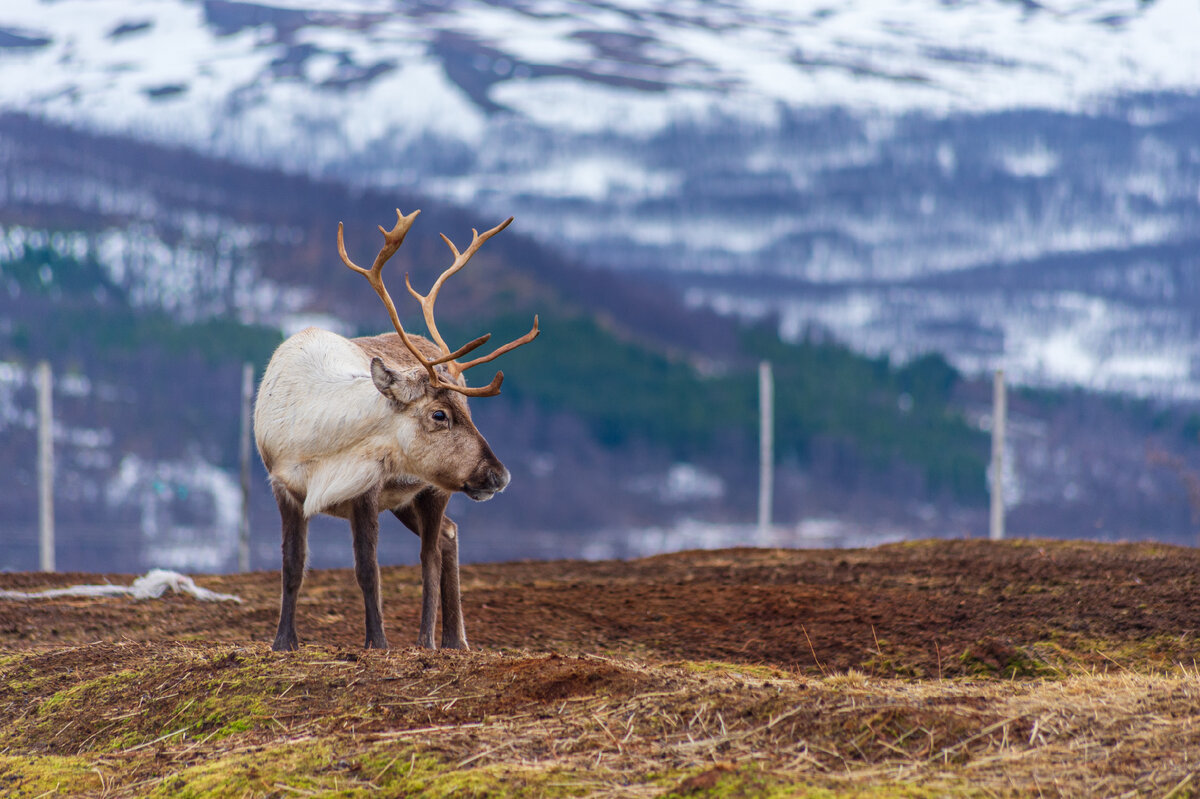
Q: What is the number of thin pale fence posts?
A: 4